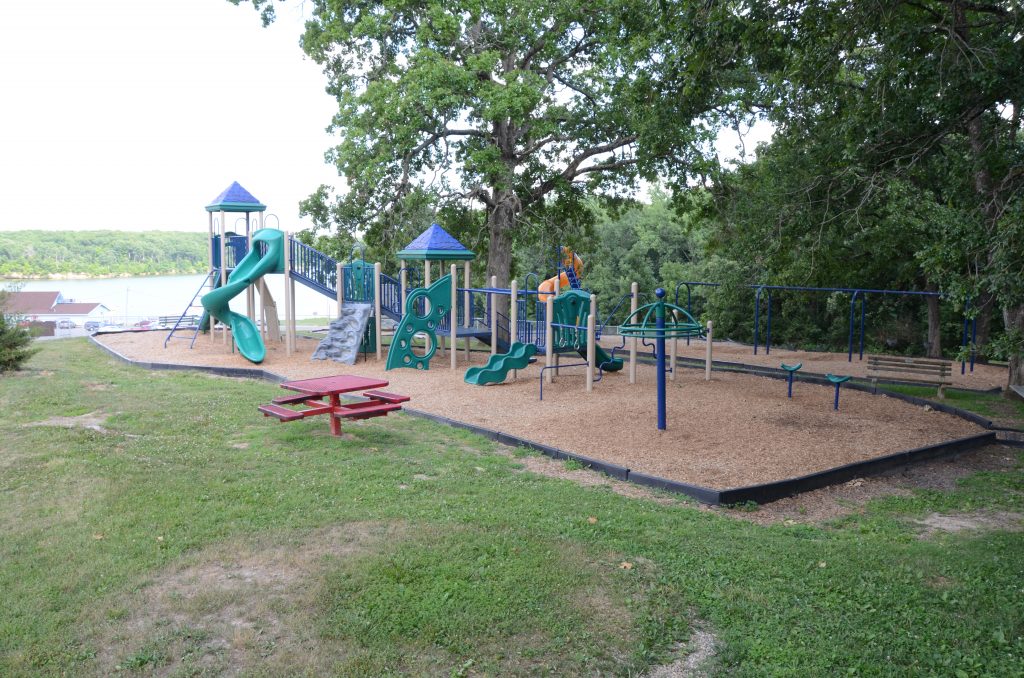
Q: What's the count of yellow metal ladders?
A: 0